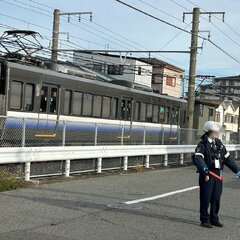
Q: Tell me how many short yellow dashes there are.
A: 3